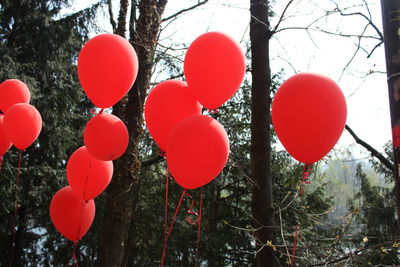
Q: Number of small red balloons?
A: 6